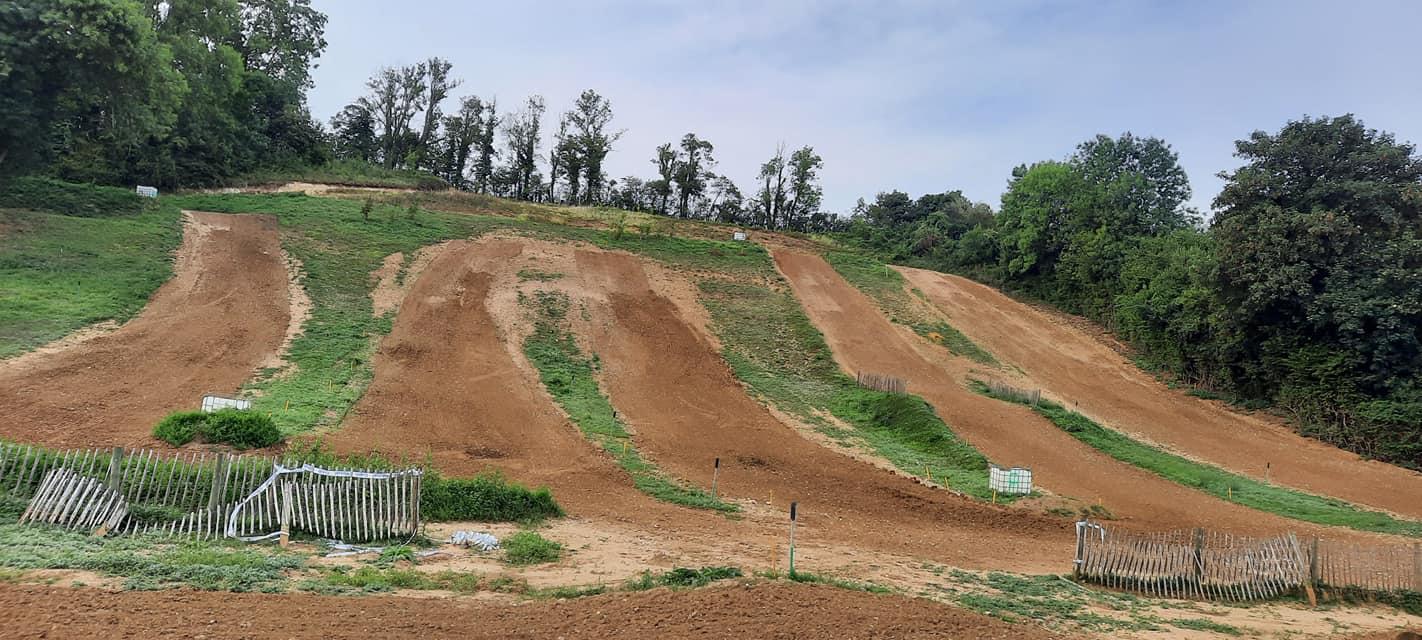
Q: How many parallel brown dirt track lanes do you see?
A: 5